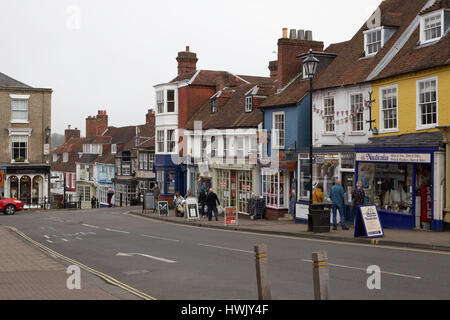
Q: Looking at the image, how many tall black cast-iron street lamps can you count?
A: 1